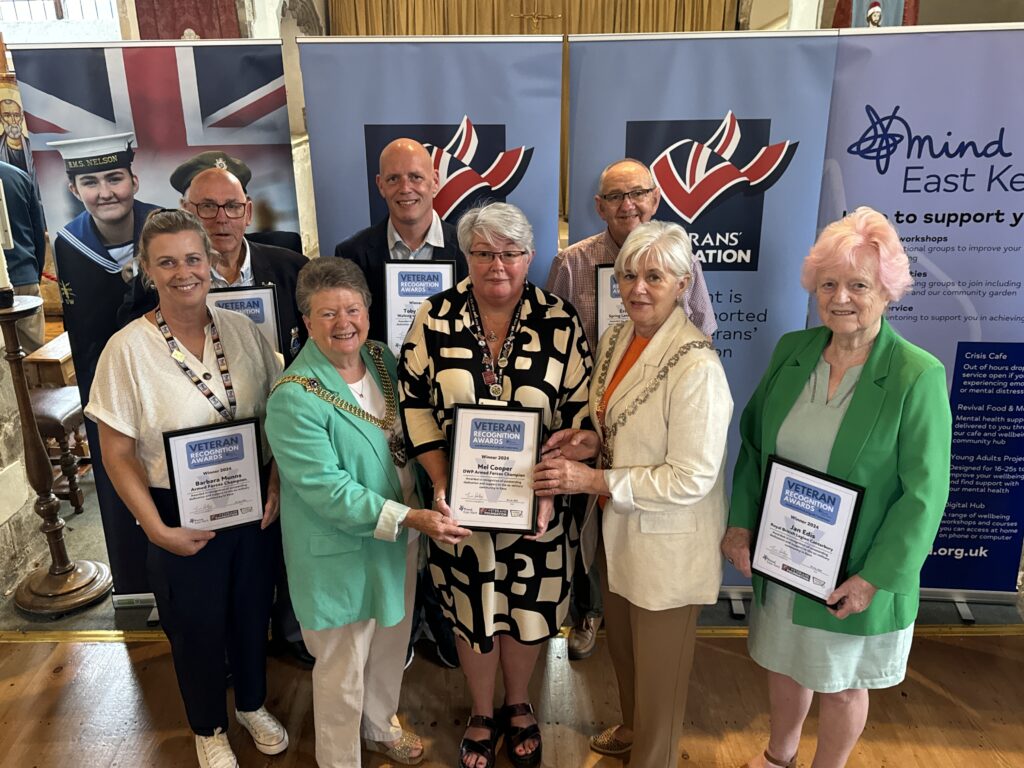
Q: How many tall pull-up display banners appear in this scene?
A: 4